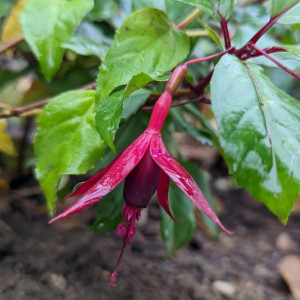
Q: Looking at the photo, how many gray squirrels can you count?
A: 0